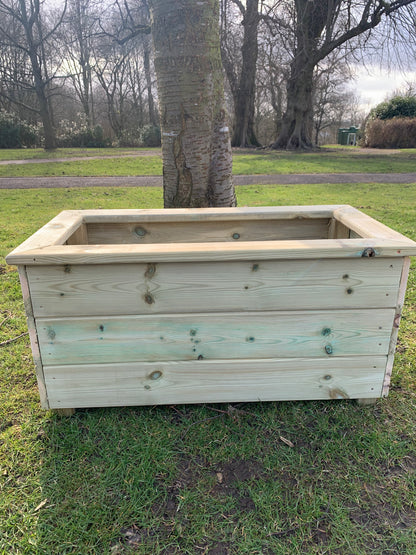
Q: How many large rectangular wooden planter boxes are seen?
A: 1